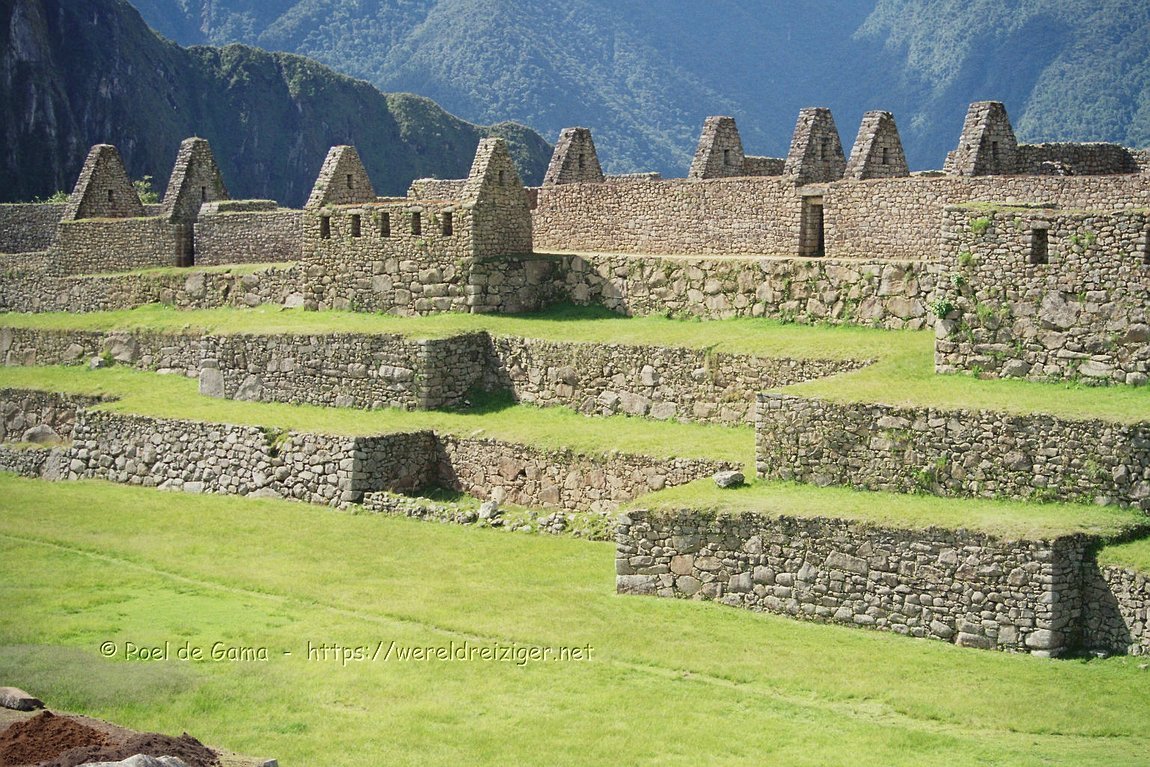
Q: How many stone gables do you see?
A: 9